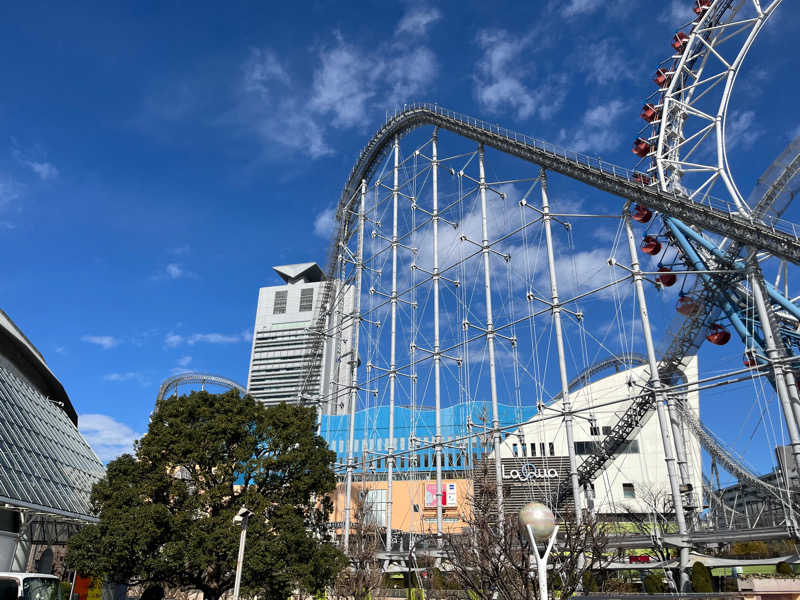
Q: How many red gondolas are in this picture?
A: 12